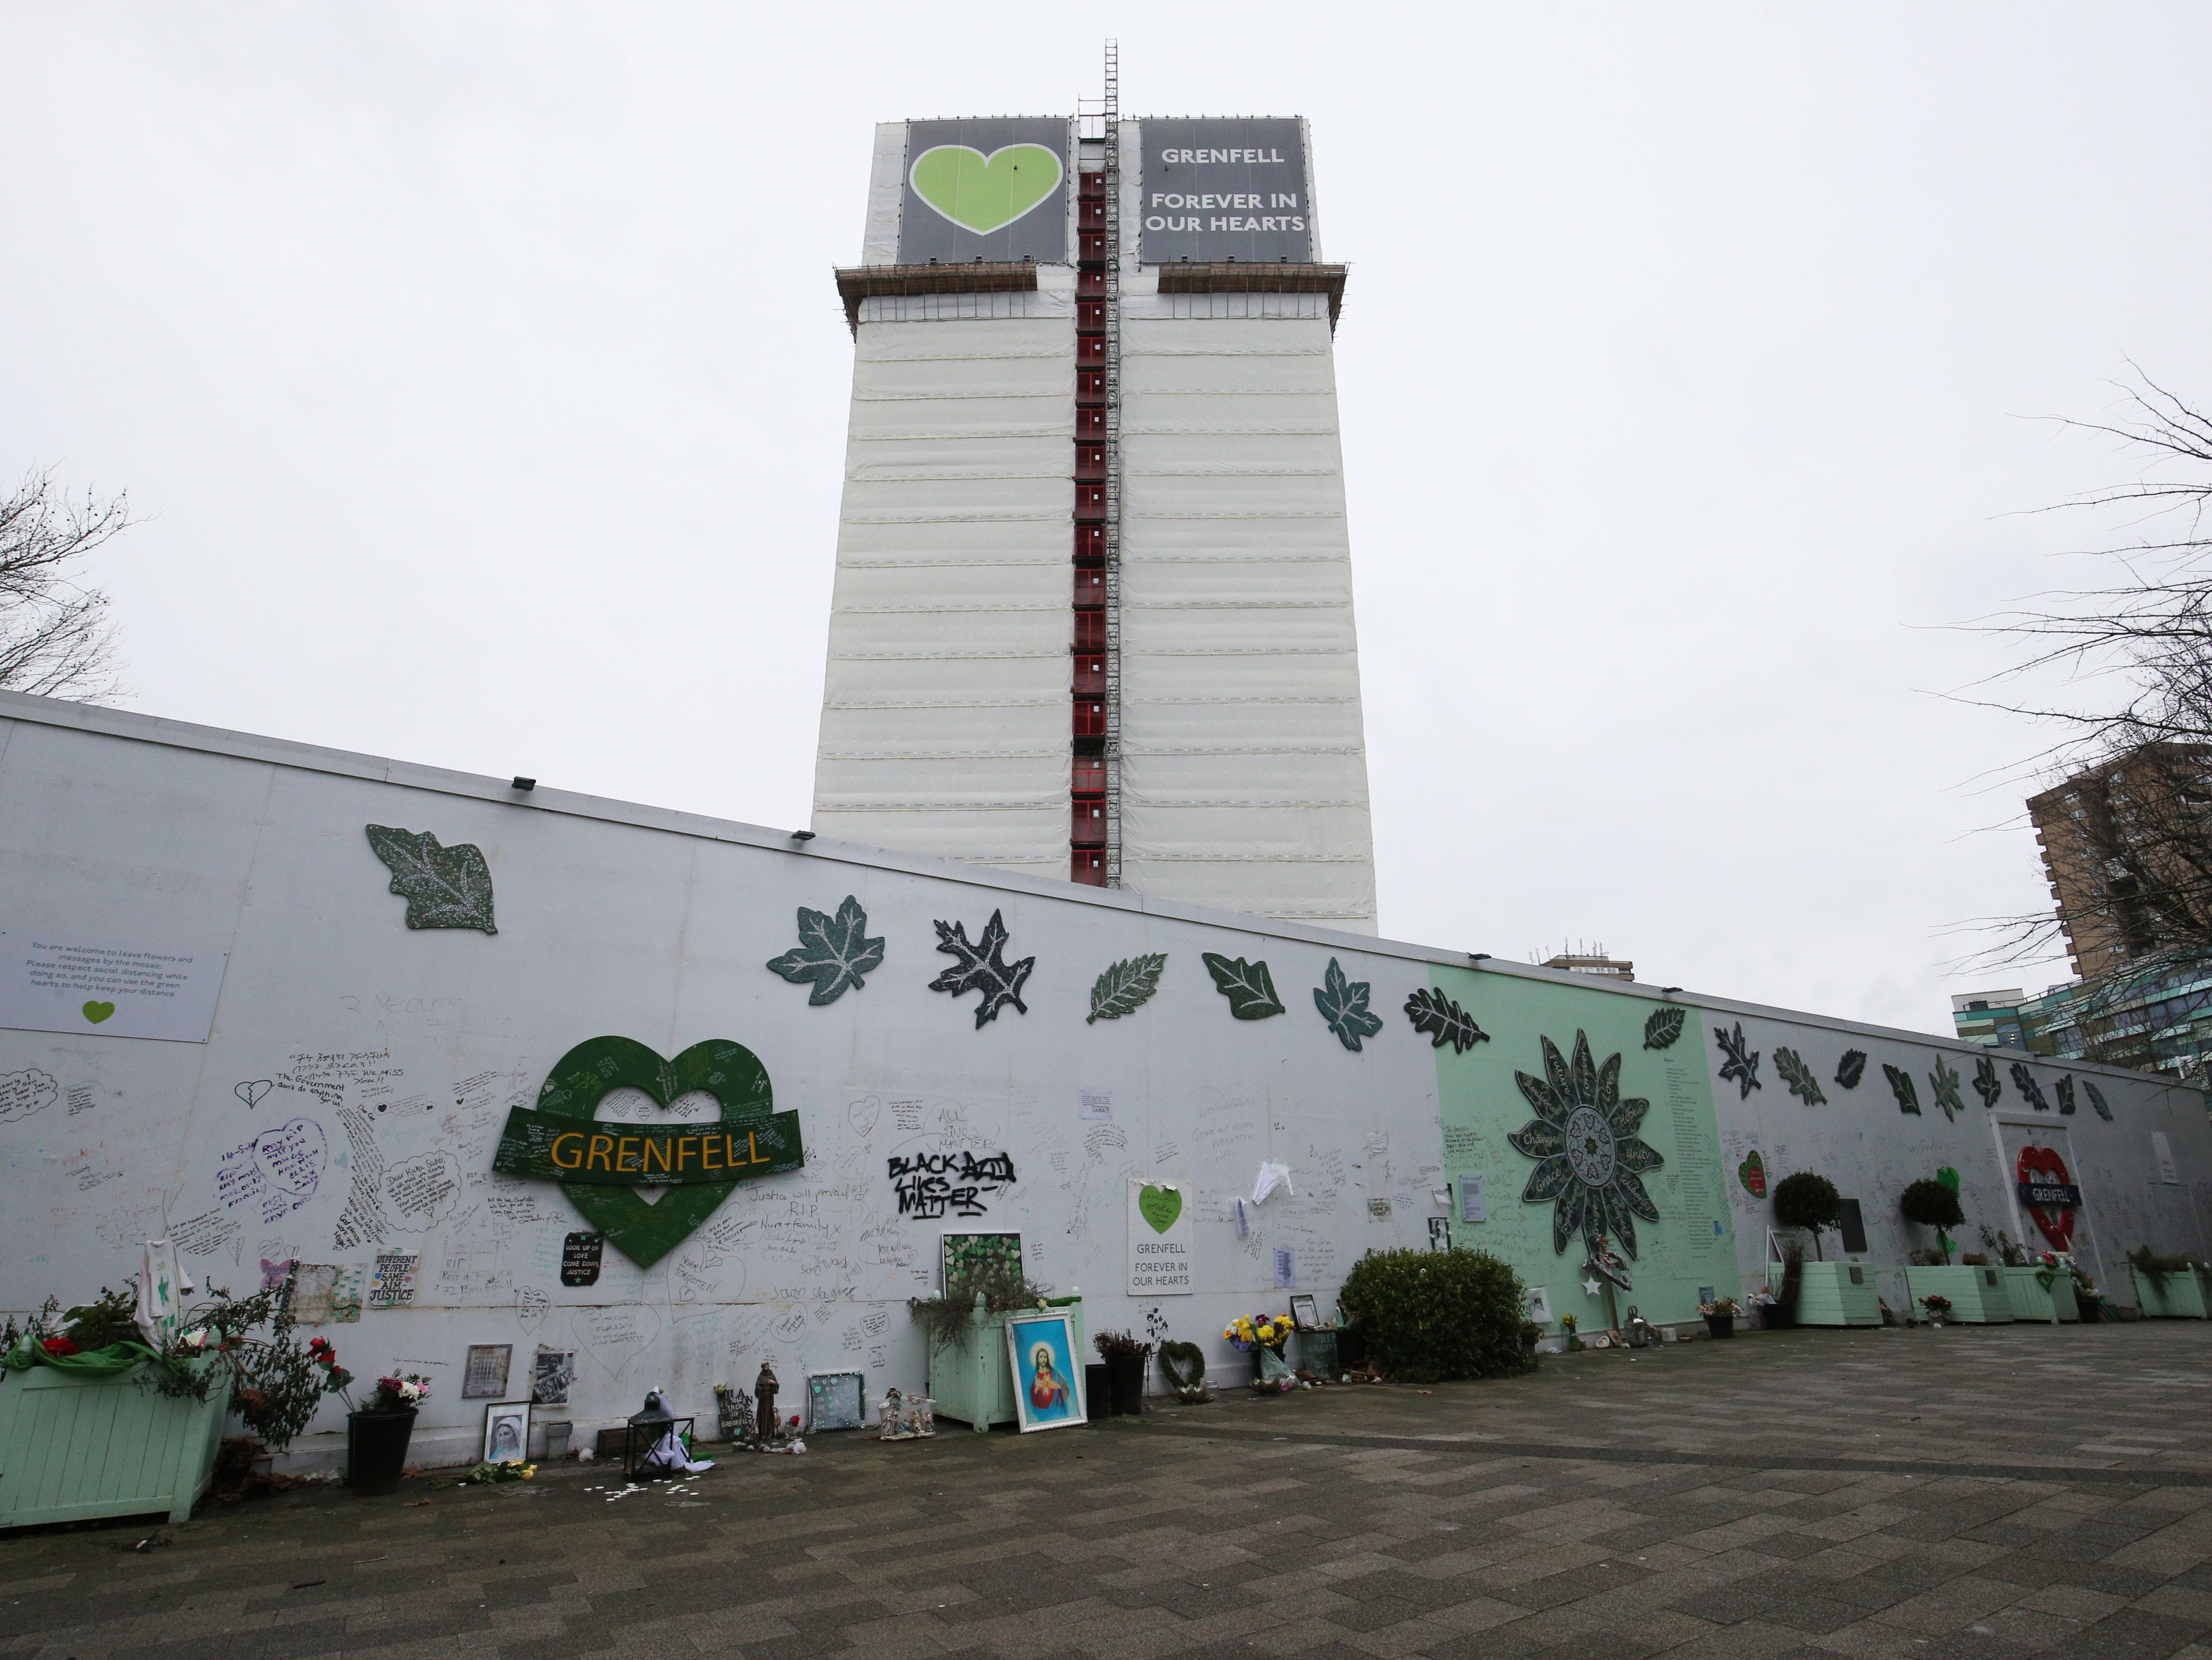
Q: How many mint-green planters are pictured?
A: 6